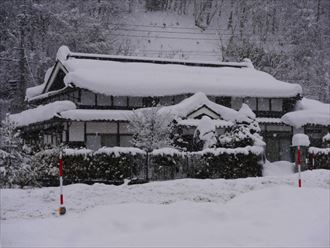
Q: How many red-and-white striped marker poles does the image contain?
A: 2